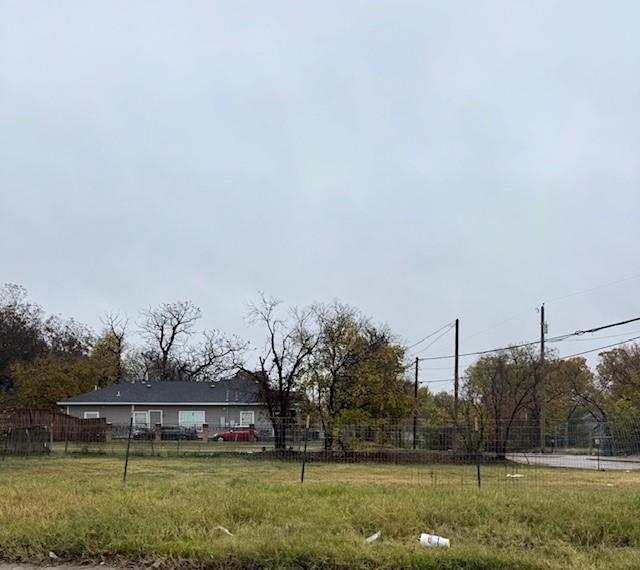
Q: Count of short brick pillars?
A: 4